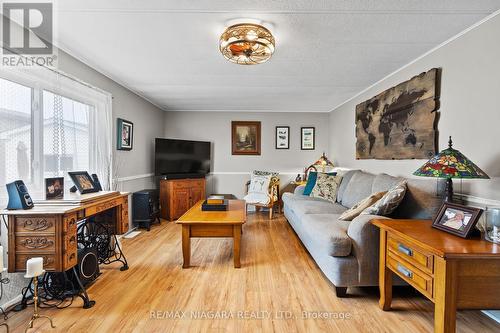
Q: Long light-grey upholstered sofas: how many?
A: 1